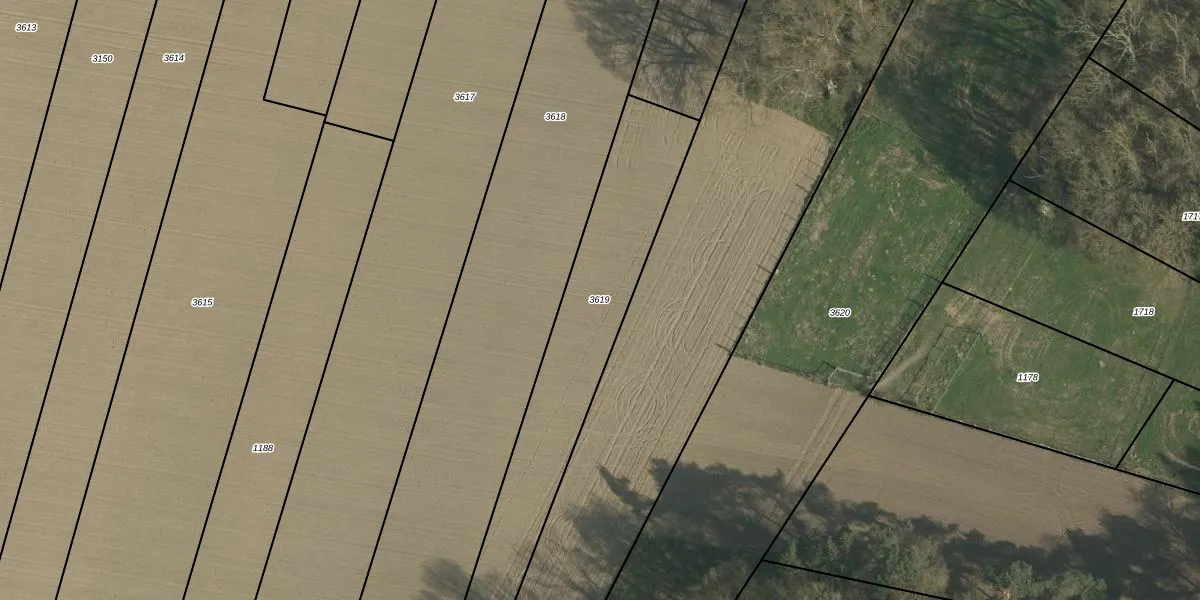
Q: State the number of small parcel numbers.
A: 12